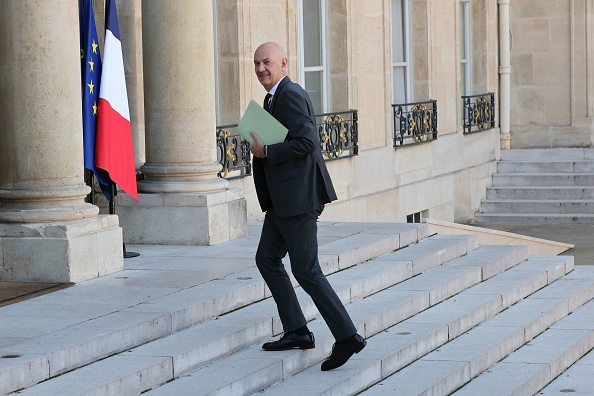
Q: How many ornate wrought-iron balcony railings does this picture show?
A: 4